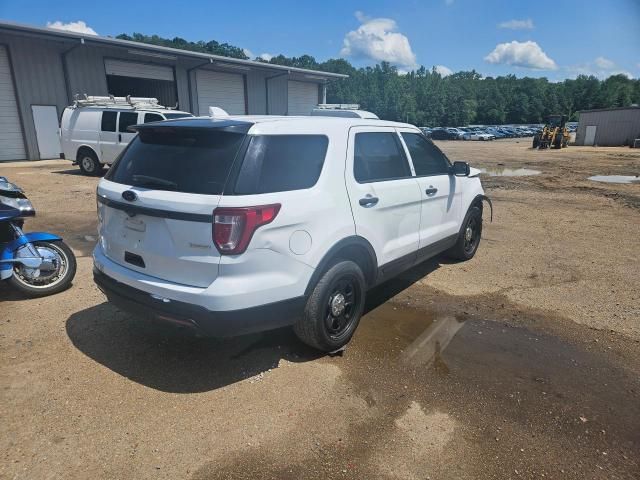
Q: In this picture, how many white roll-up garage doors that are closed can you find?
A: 3